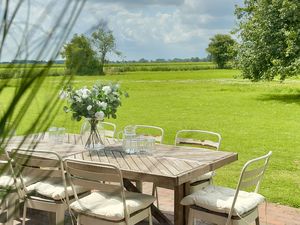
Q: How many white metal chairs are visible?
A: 7